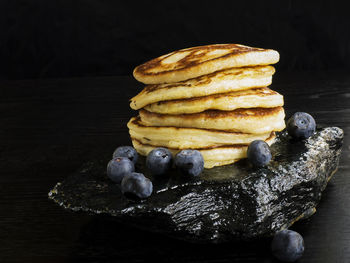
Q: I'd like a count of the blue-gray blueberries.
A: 8